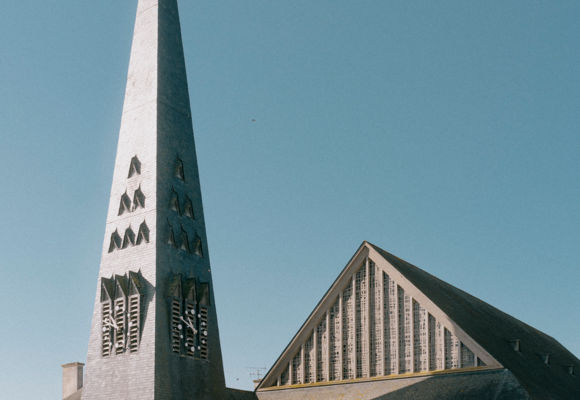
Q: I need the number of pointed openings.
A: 12